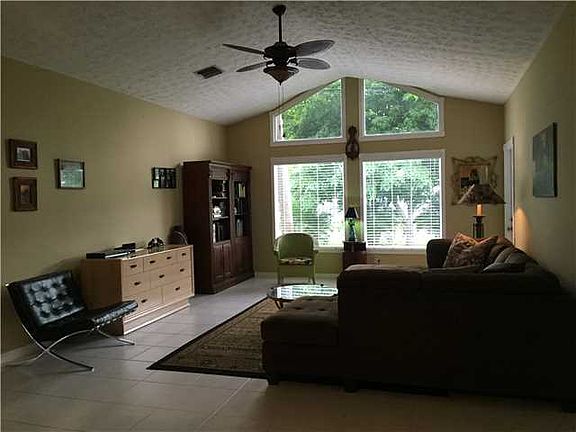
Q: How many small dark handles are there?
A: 9